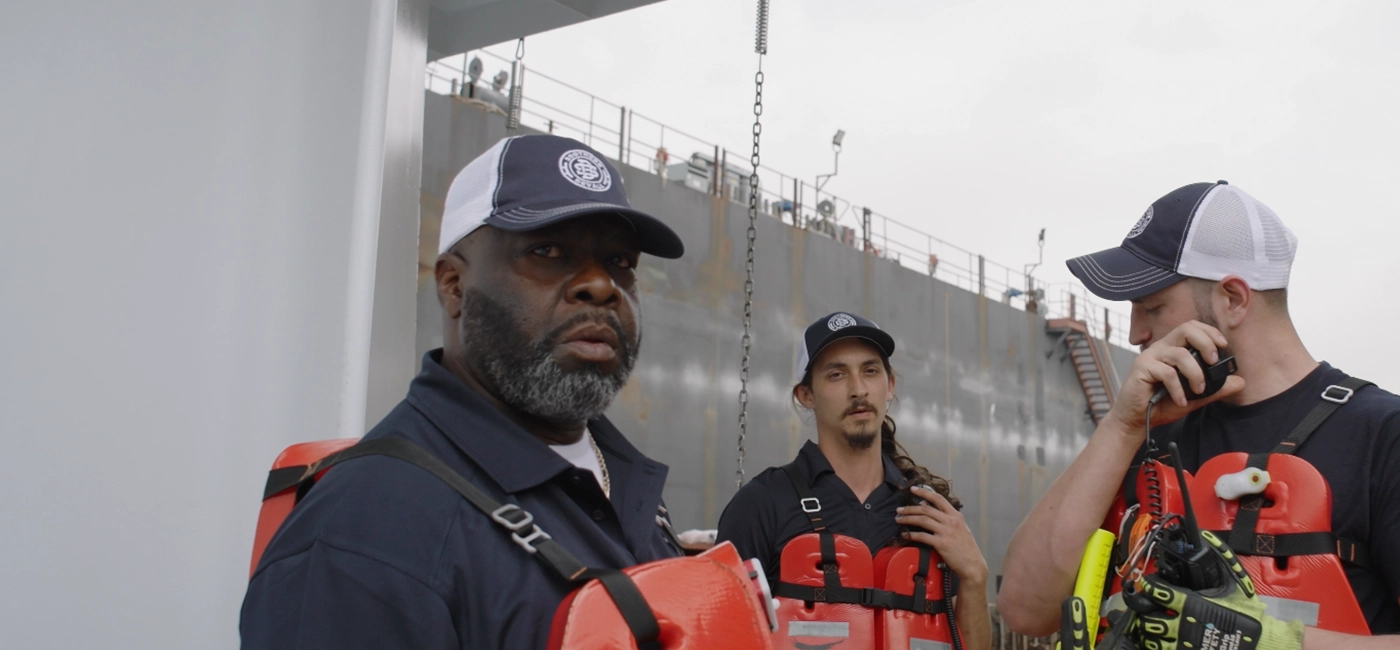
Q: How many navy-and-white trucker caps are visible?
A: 3